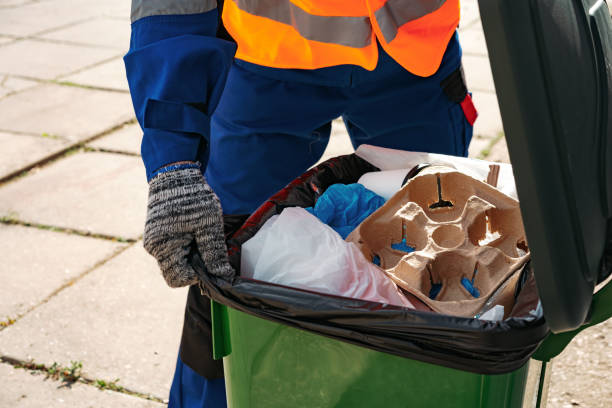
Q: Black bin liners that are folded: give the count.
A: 1